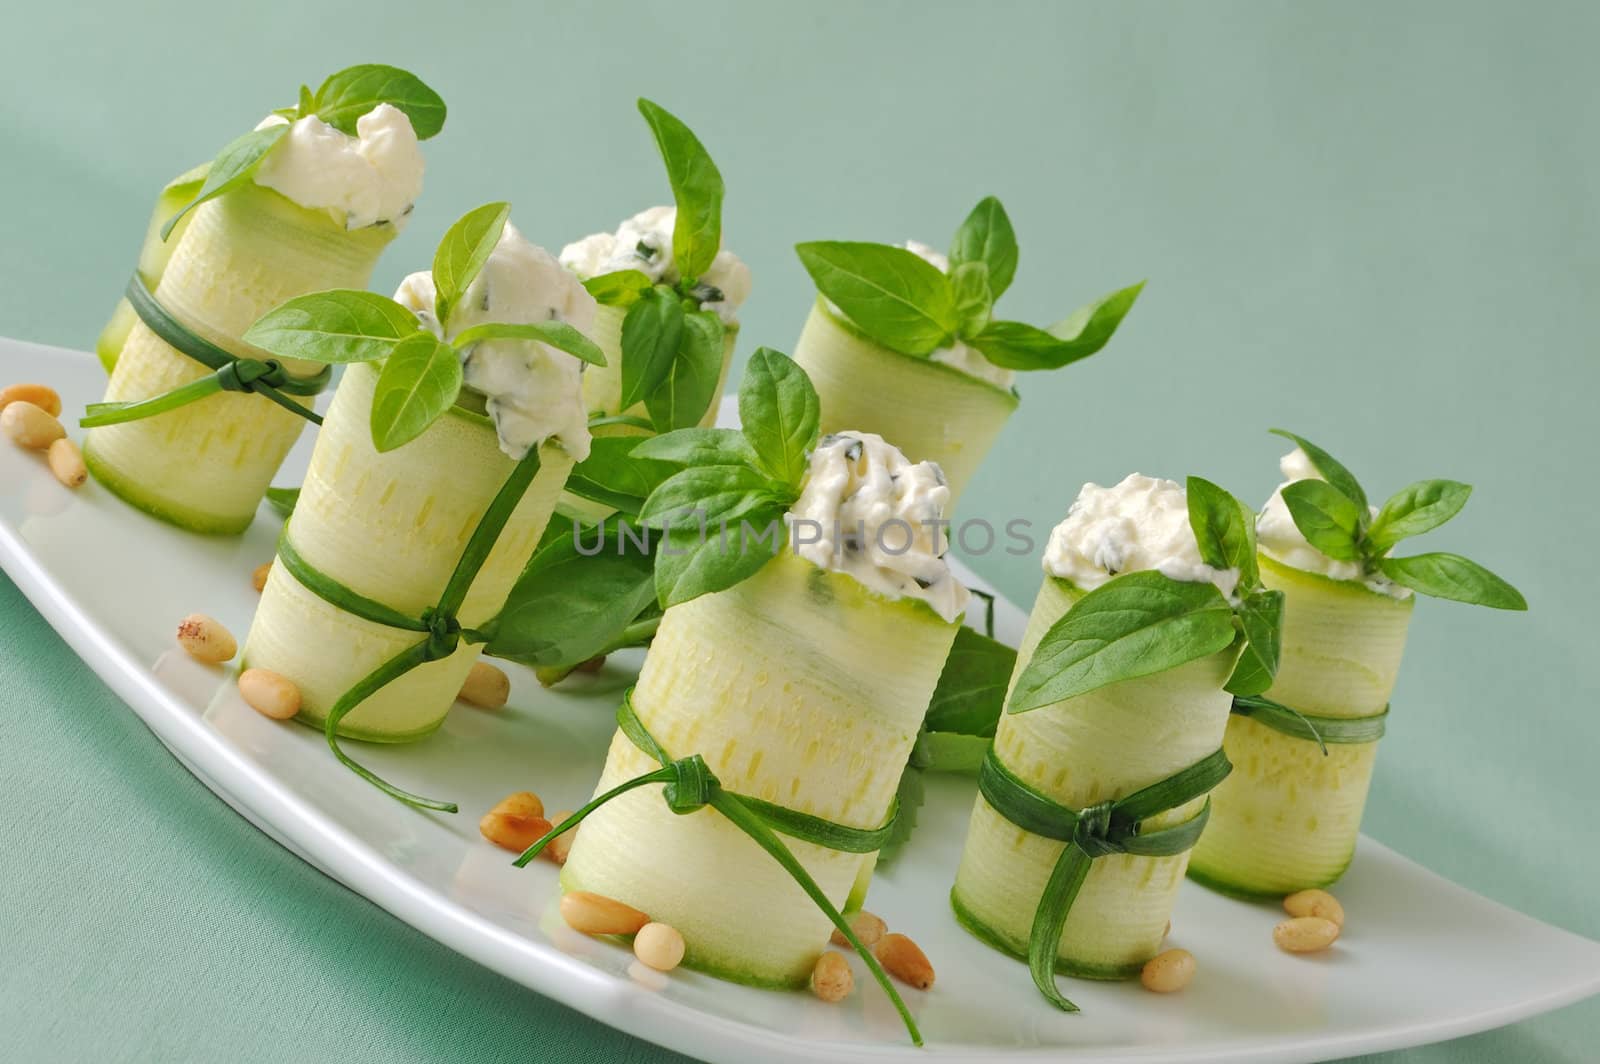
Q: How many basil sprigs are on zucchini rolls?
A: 7